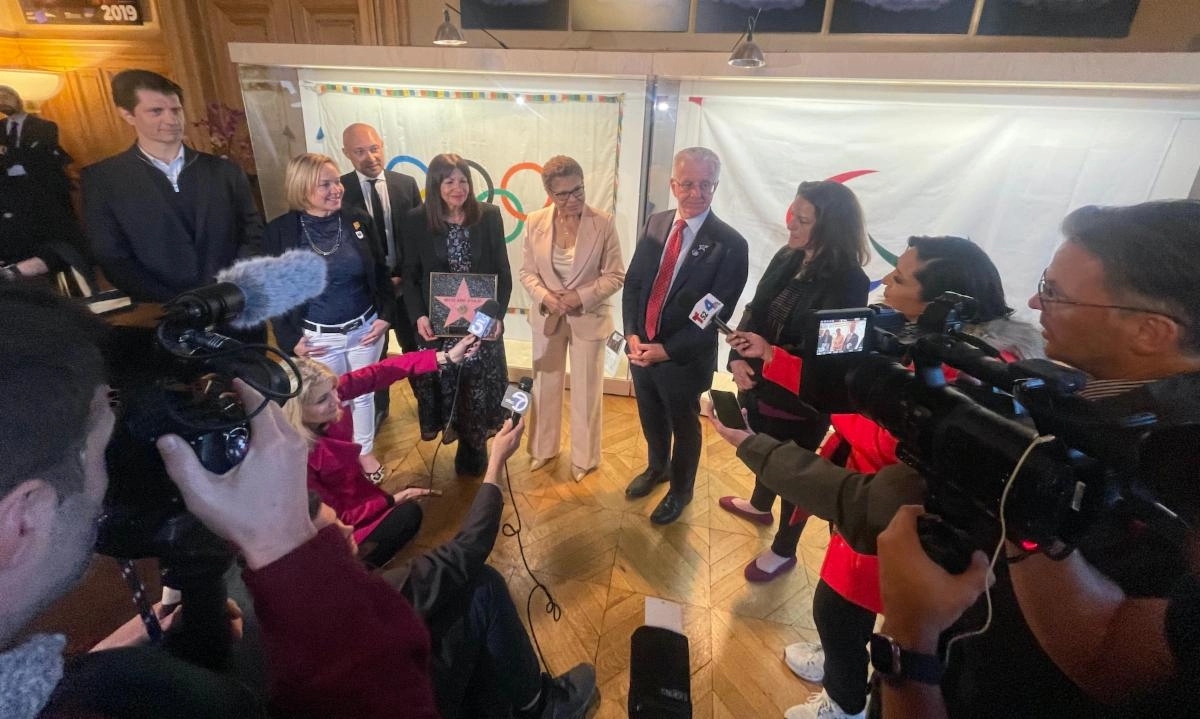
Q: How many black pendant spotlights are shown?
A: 2